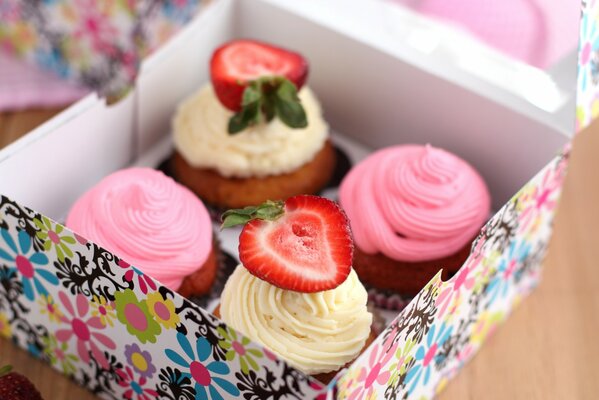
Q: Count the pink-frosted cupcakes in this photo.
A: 2